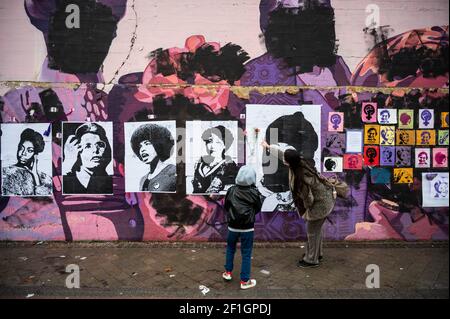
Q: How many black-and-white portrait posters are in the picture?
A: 5